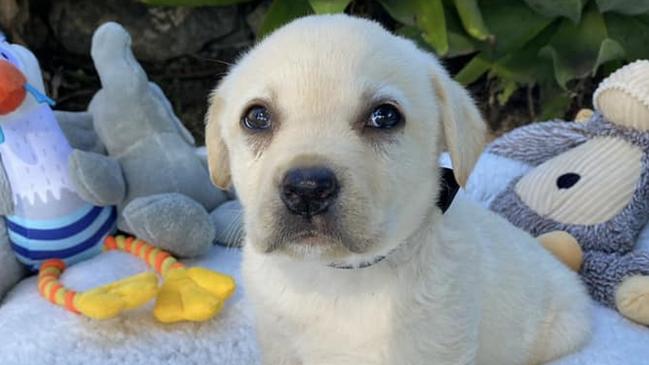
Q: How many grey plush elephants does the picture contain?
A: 1